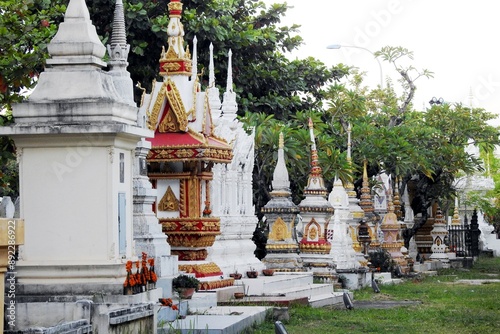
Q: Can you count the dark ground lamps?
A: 3